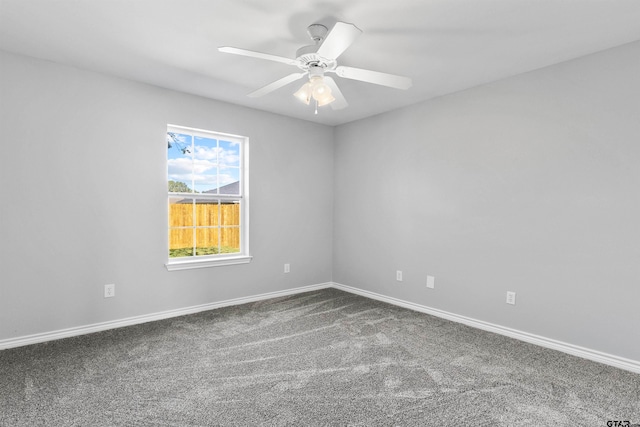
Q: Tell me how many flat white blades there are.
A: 5